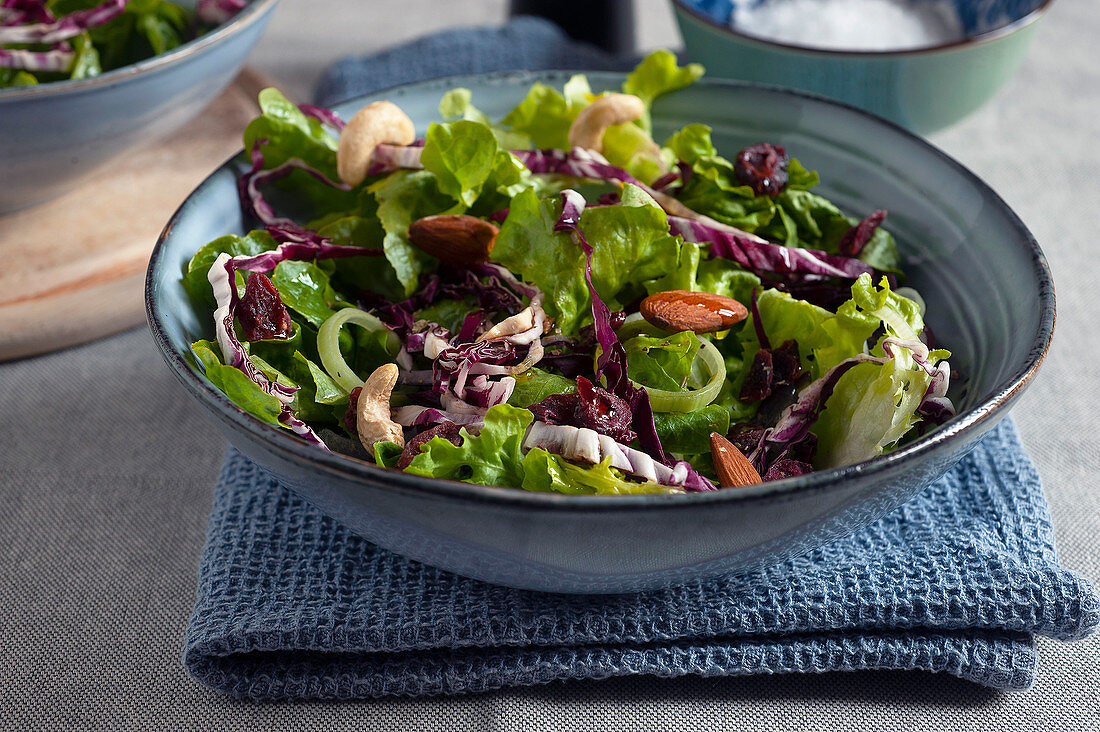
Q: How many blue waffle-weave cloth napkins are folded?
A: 1